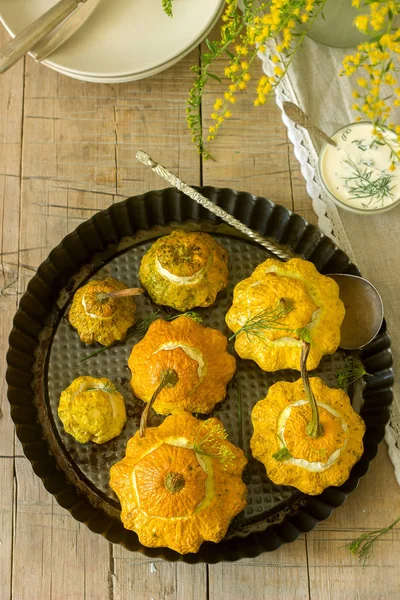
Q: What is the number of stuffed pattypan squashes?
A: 7